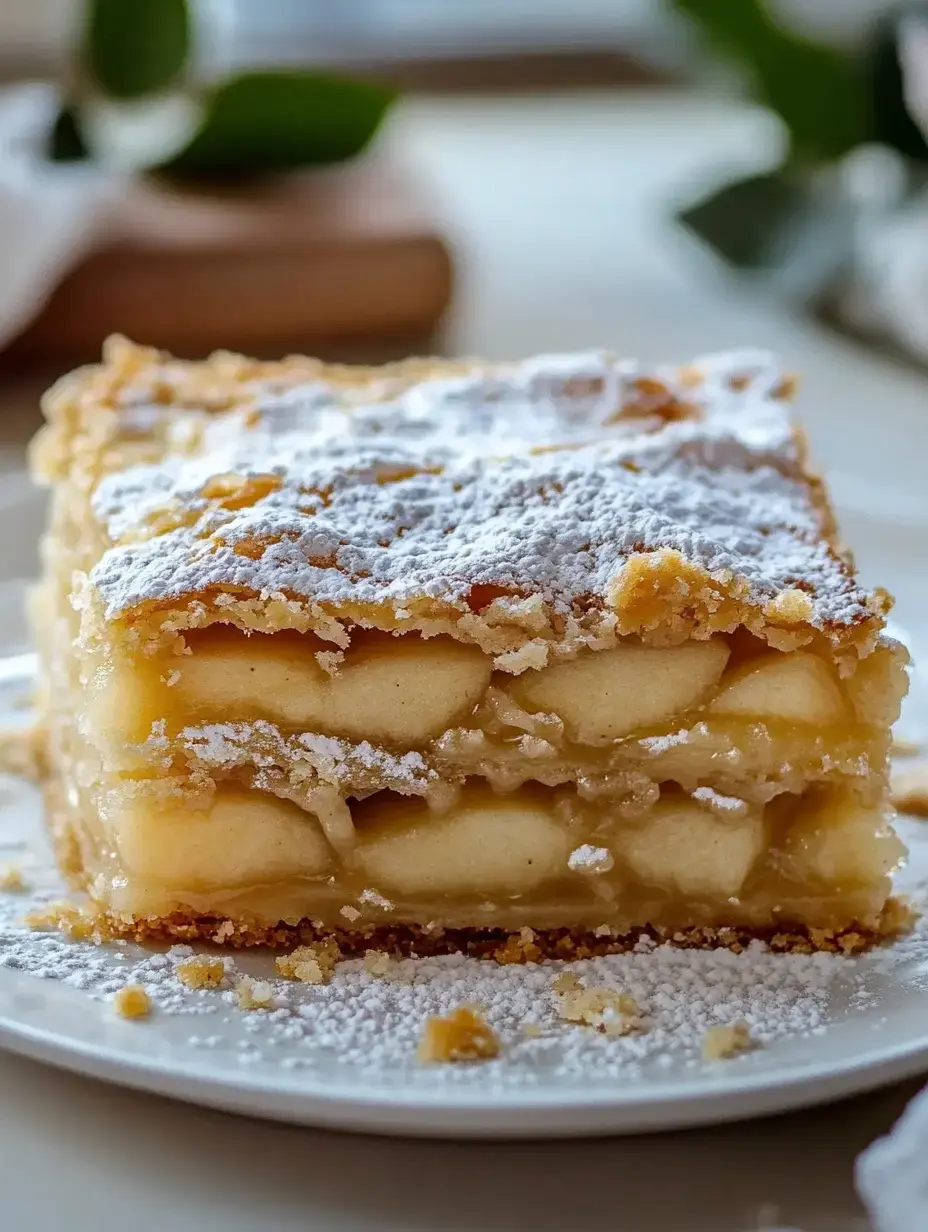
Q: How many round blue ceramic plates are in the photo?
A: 0